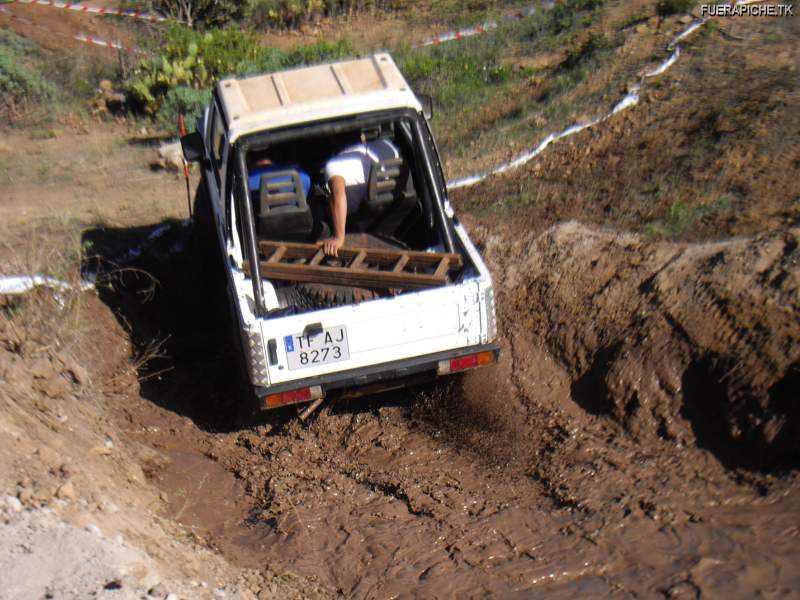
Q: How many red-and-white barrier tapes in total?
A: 3